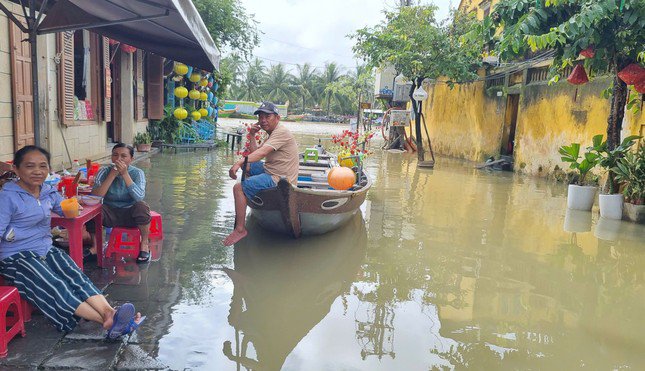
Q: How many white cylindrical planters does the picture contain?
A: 2